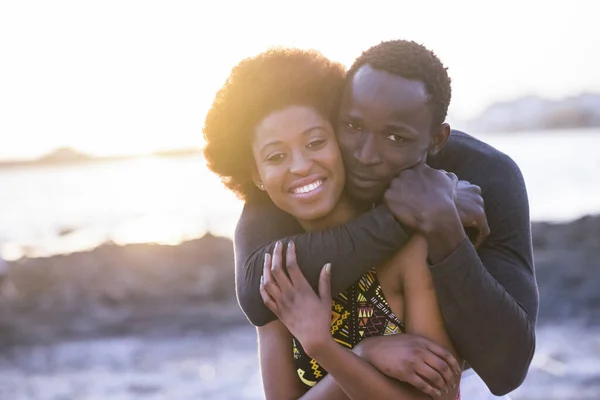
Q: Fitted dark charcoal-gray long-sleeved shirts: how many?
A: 1